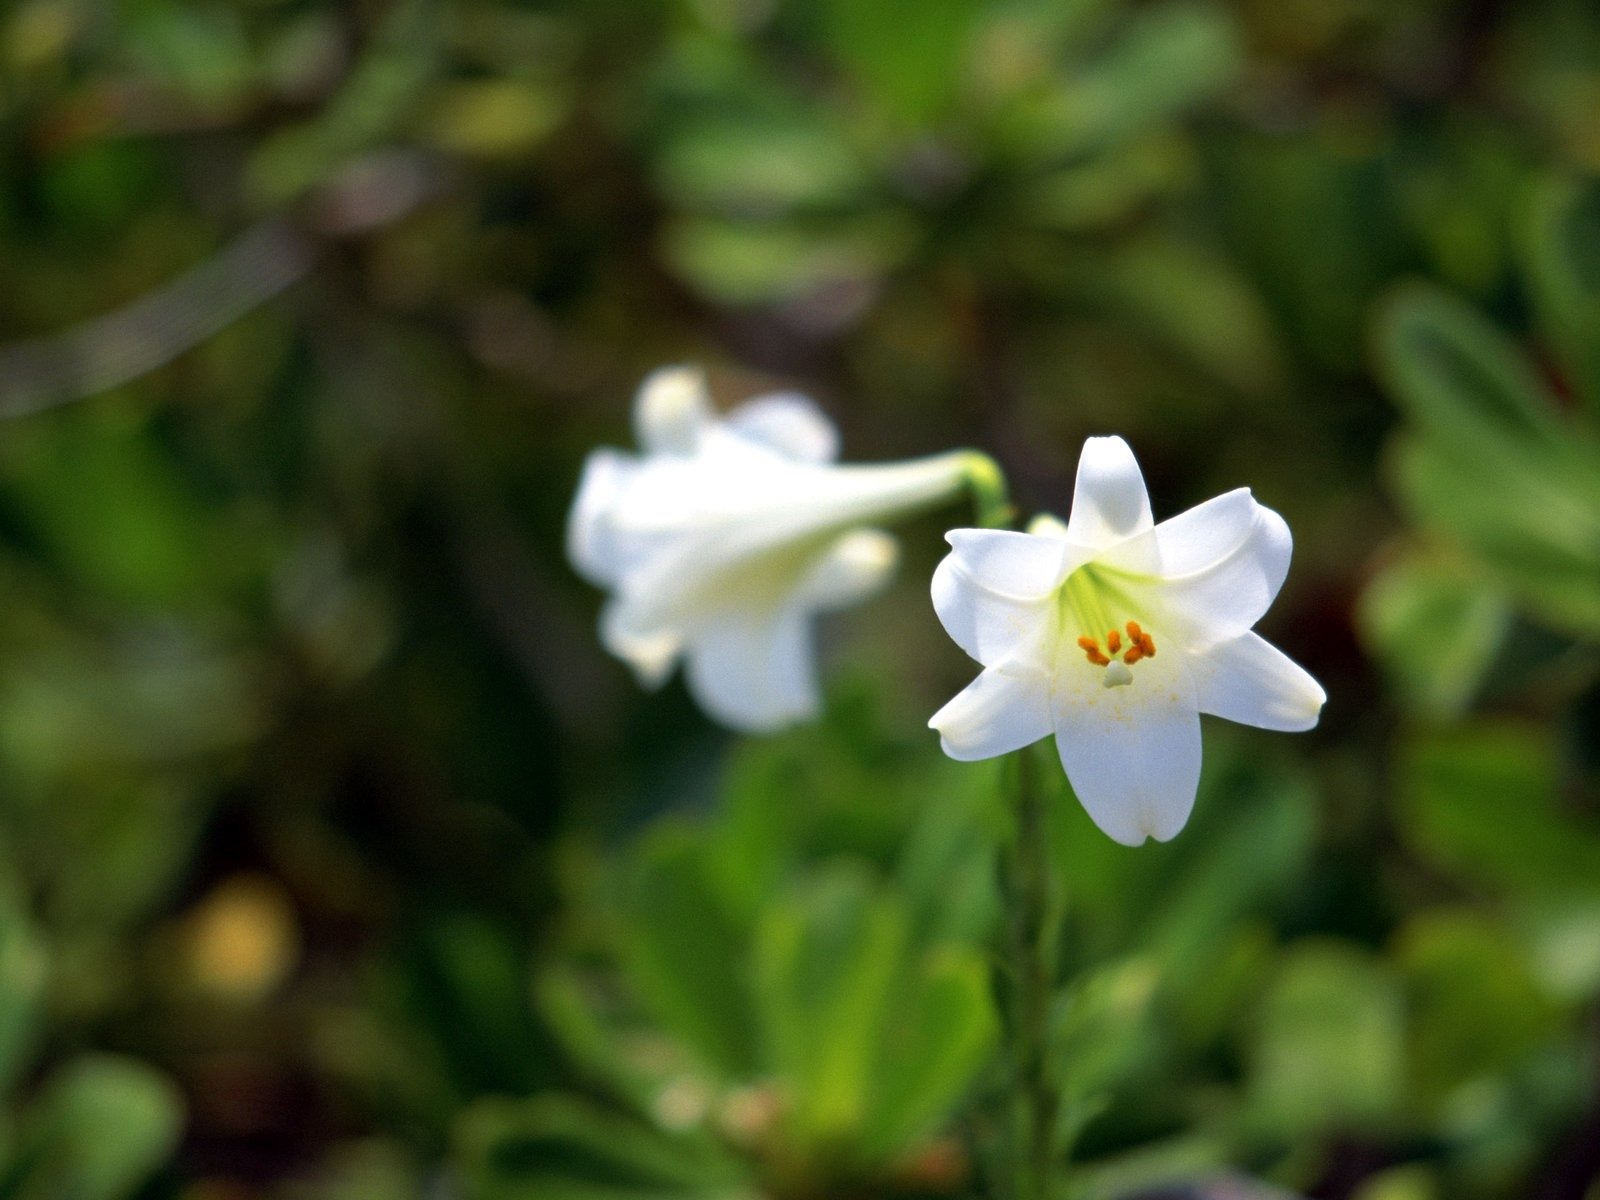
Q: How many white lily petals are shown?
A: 12